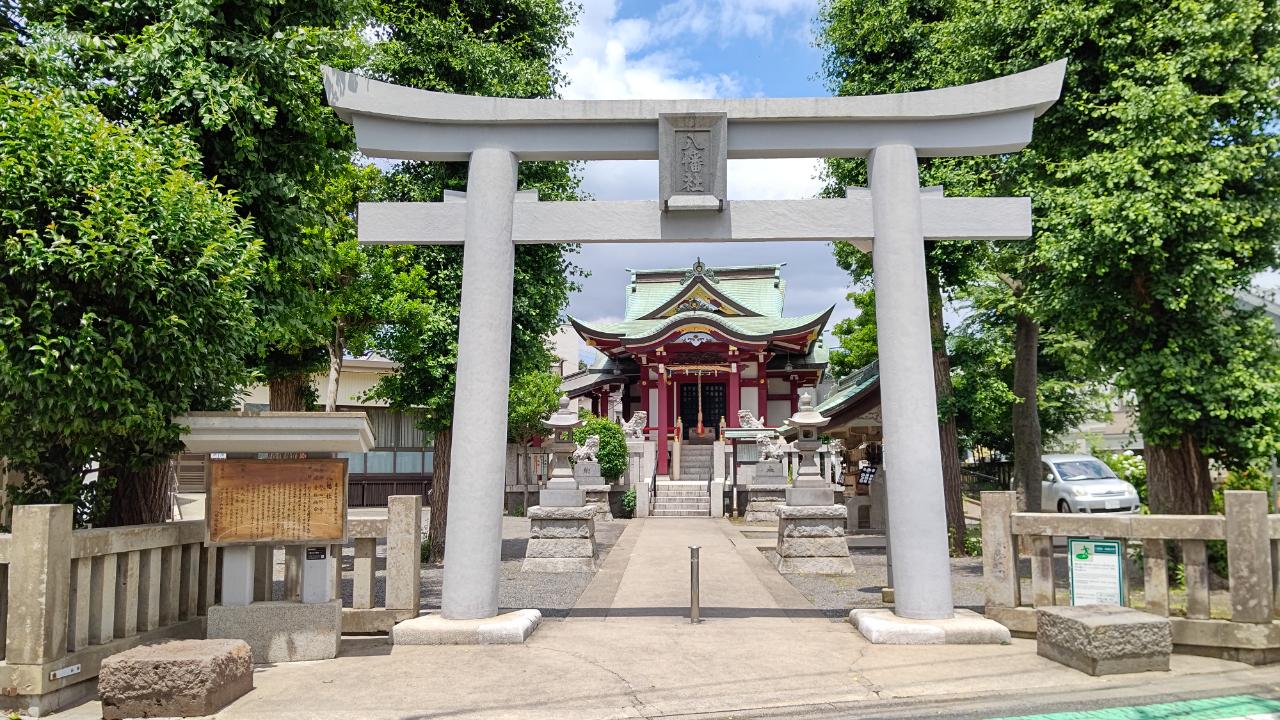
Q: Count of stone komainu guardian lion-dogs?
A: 4